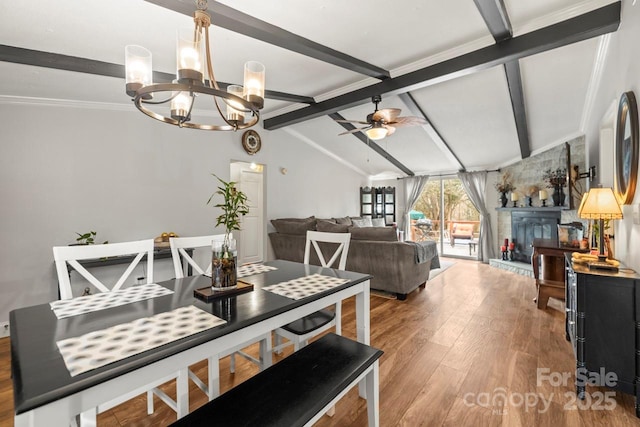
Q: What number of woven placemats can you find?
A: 4